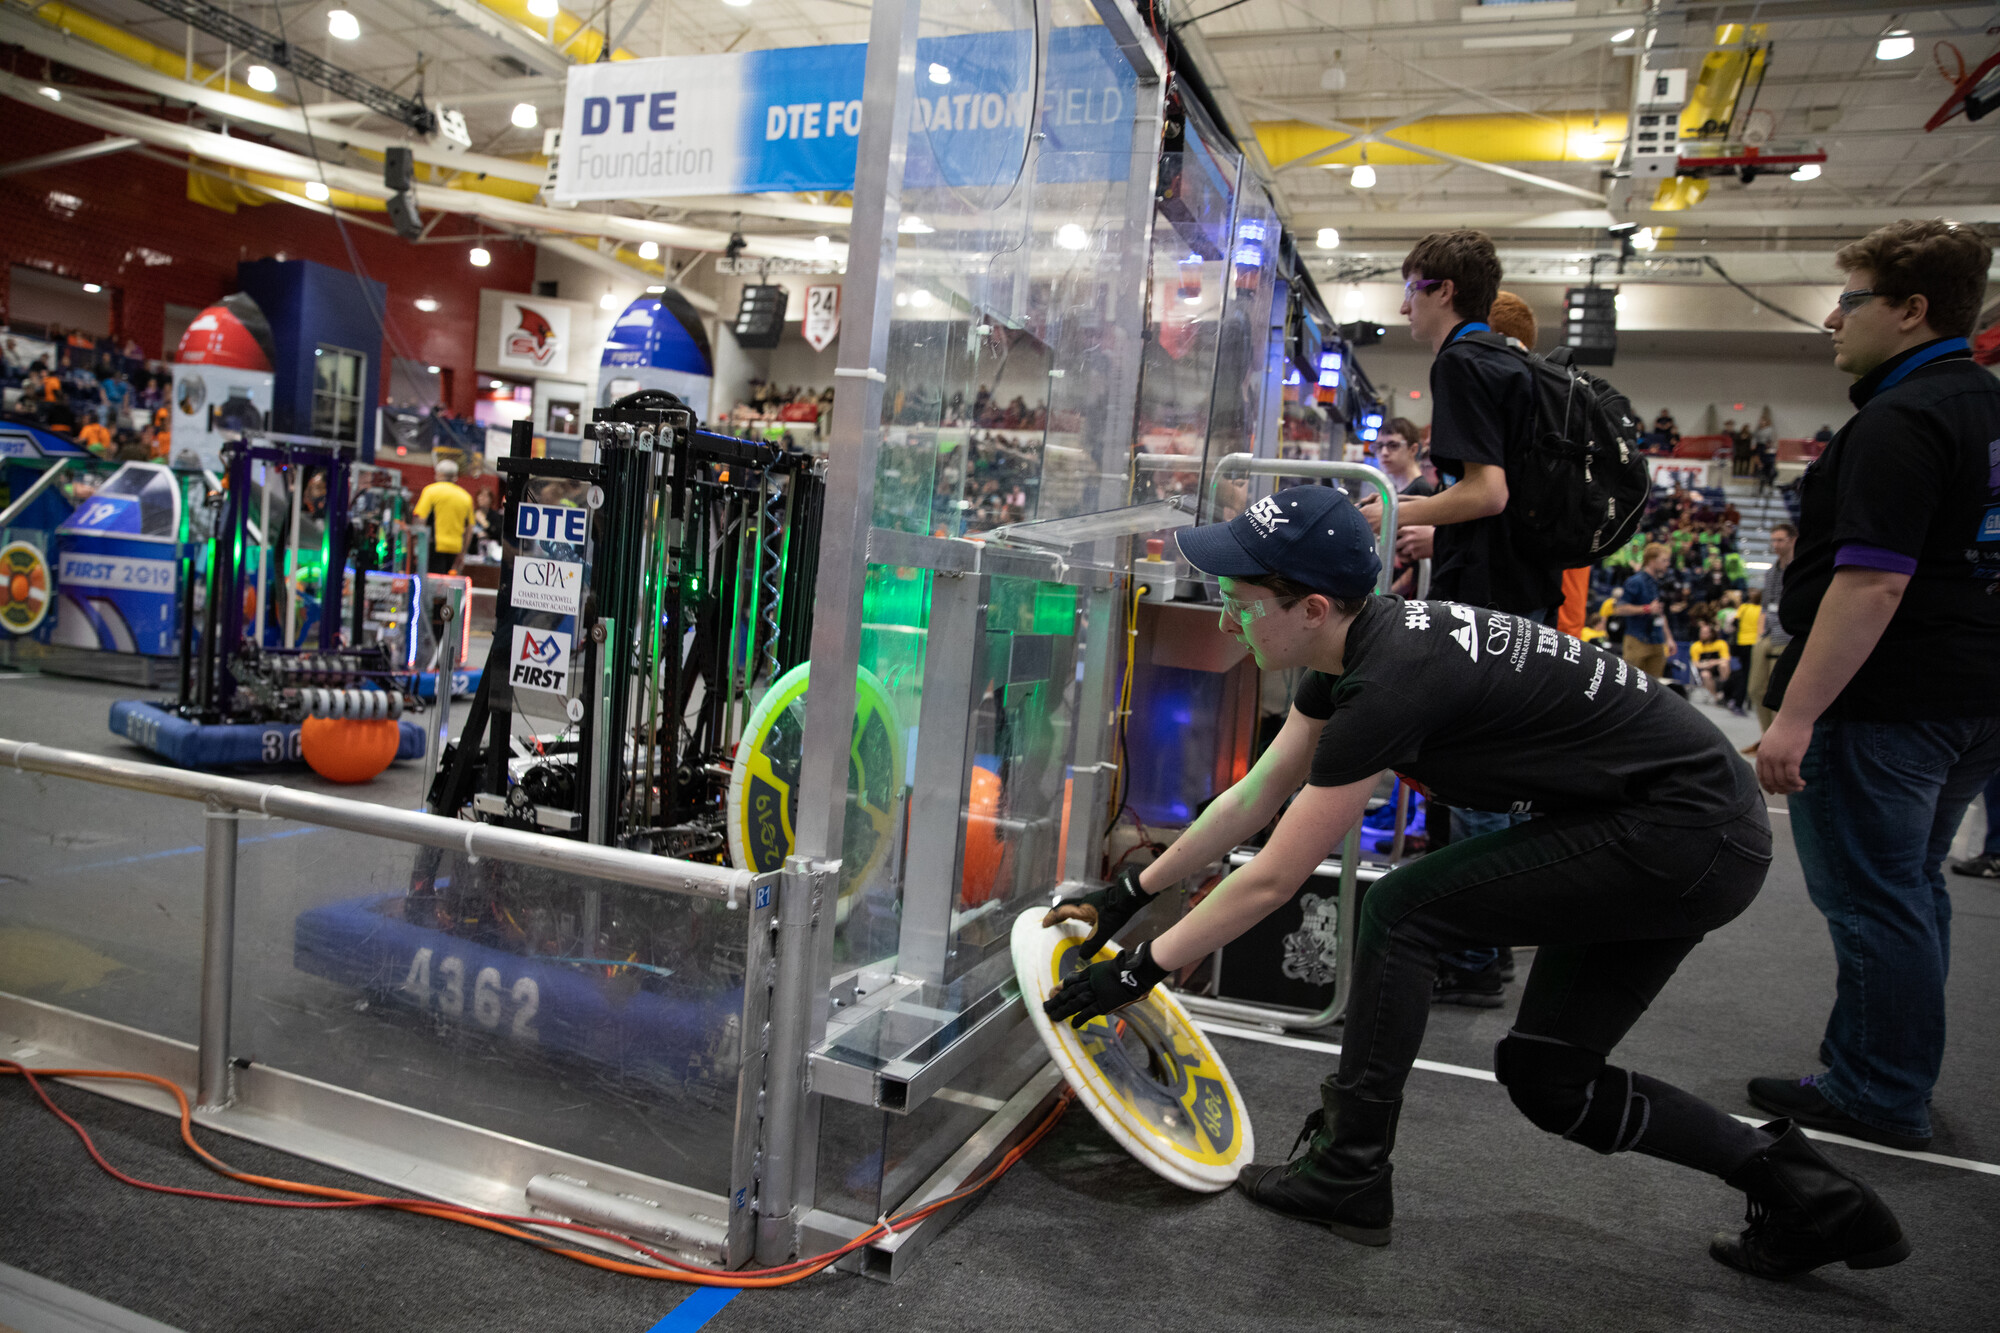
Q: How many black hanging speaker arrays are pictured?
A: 3